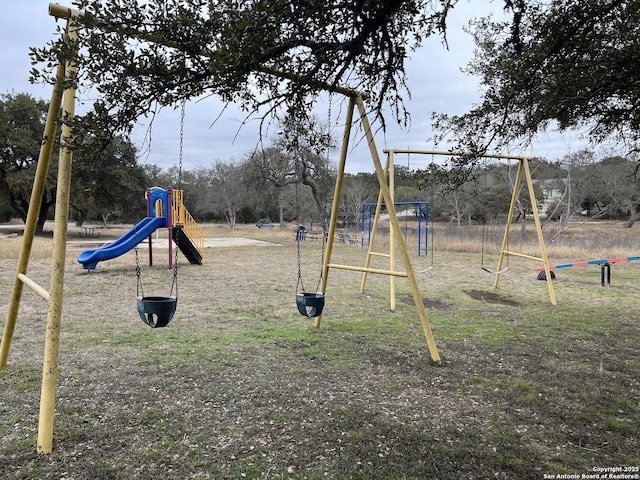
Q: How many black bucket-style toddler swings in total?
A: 2